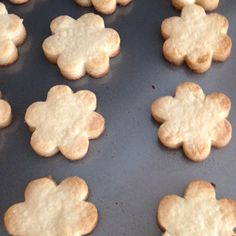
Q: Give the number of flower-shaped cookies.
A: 11